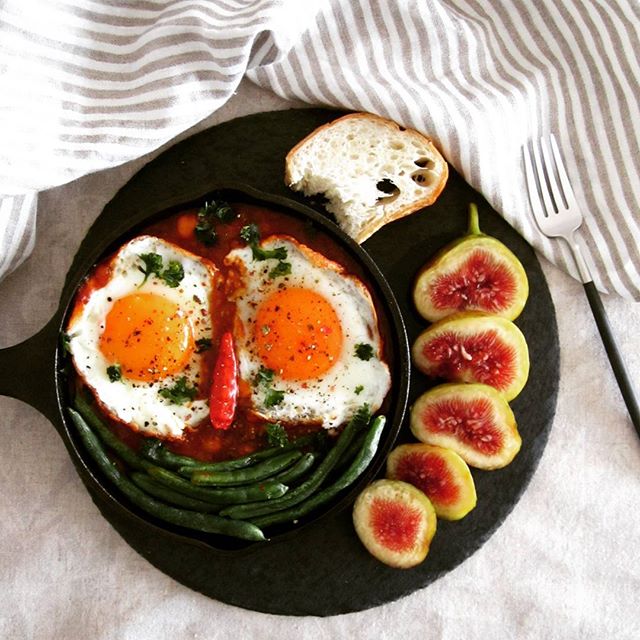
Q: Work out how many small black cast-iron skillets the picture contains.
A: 1